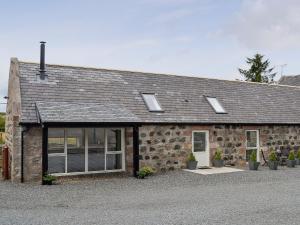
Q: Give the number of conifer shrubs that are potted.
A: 6